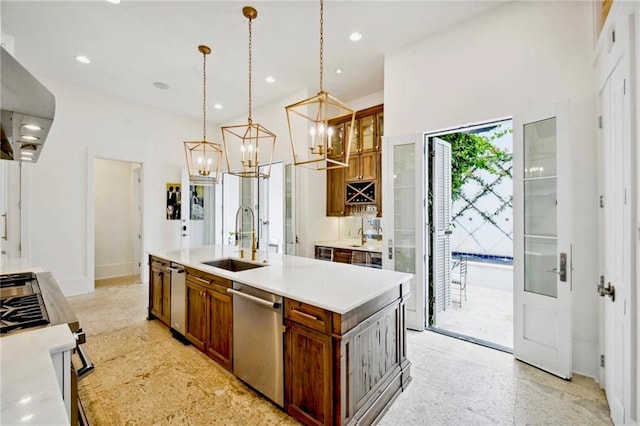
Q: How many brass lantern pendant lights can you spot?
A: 3